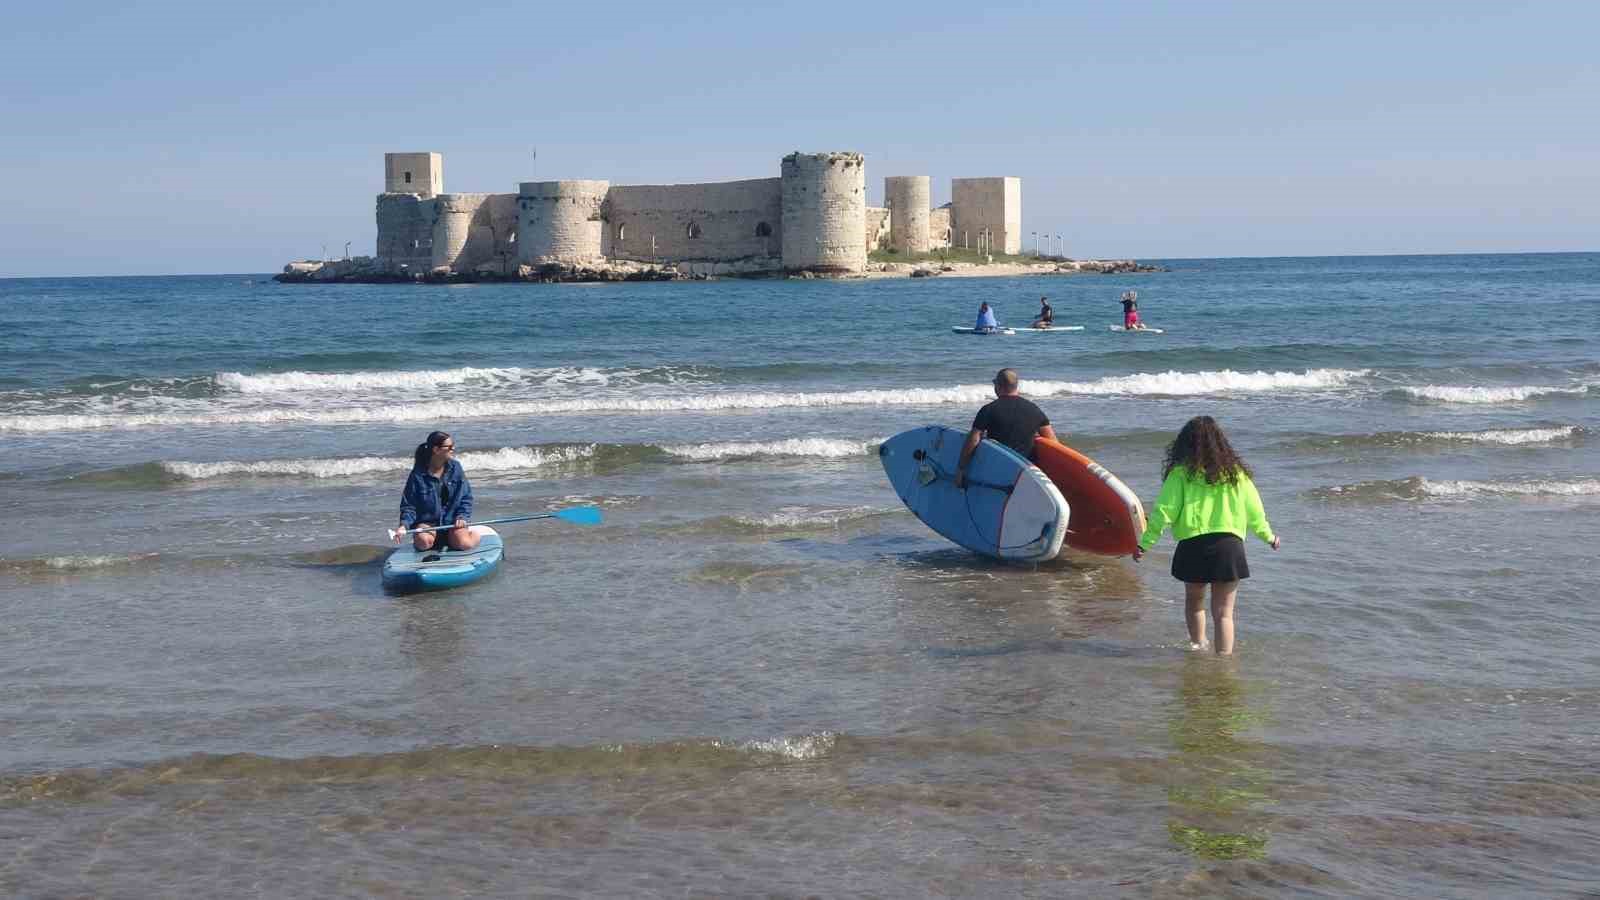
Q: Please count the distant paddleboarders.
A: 3